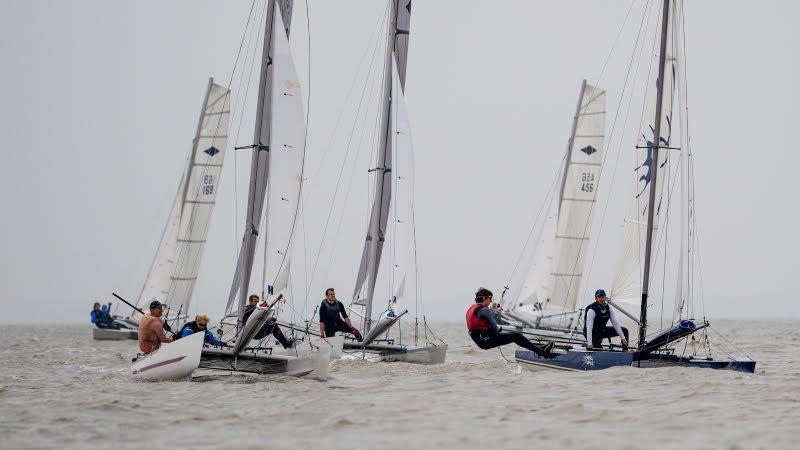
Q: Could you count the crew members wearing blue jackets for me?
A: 3